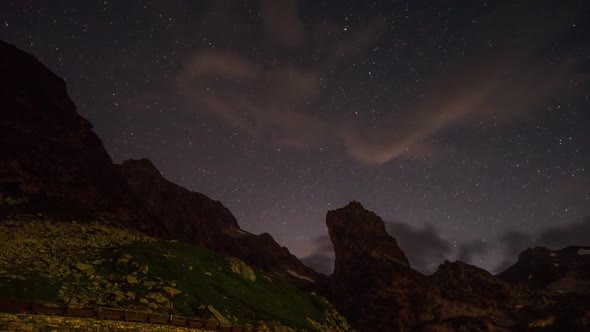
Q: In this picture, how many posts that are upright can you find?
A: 1